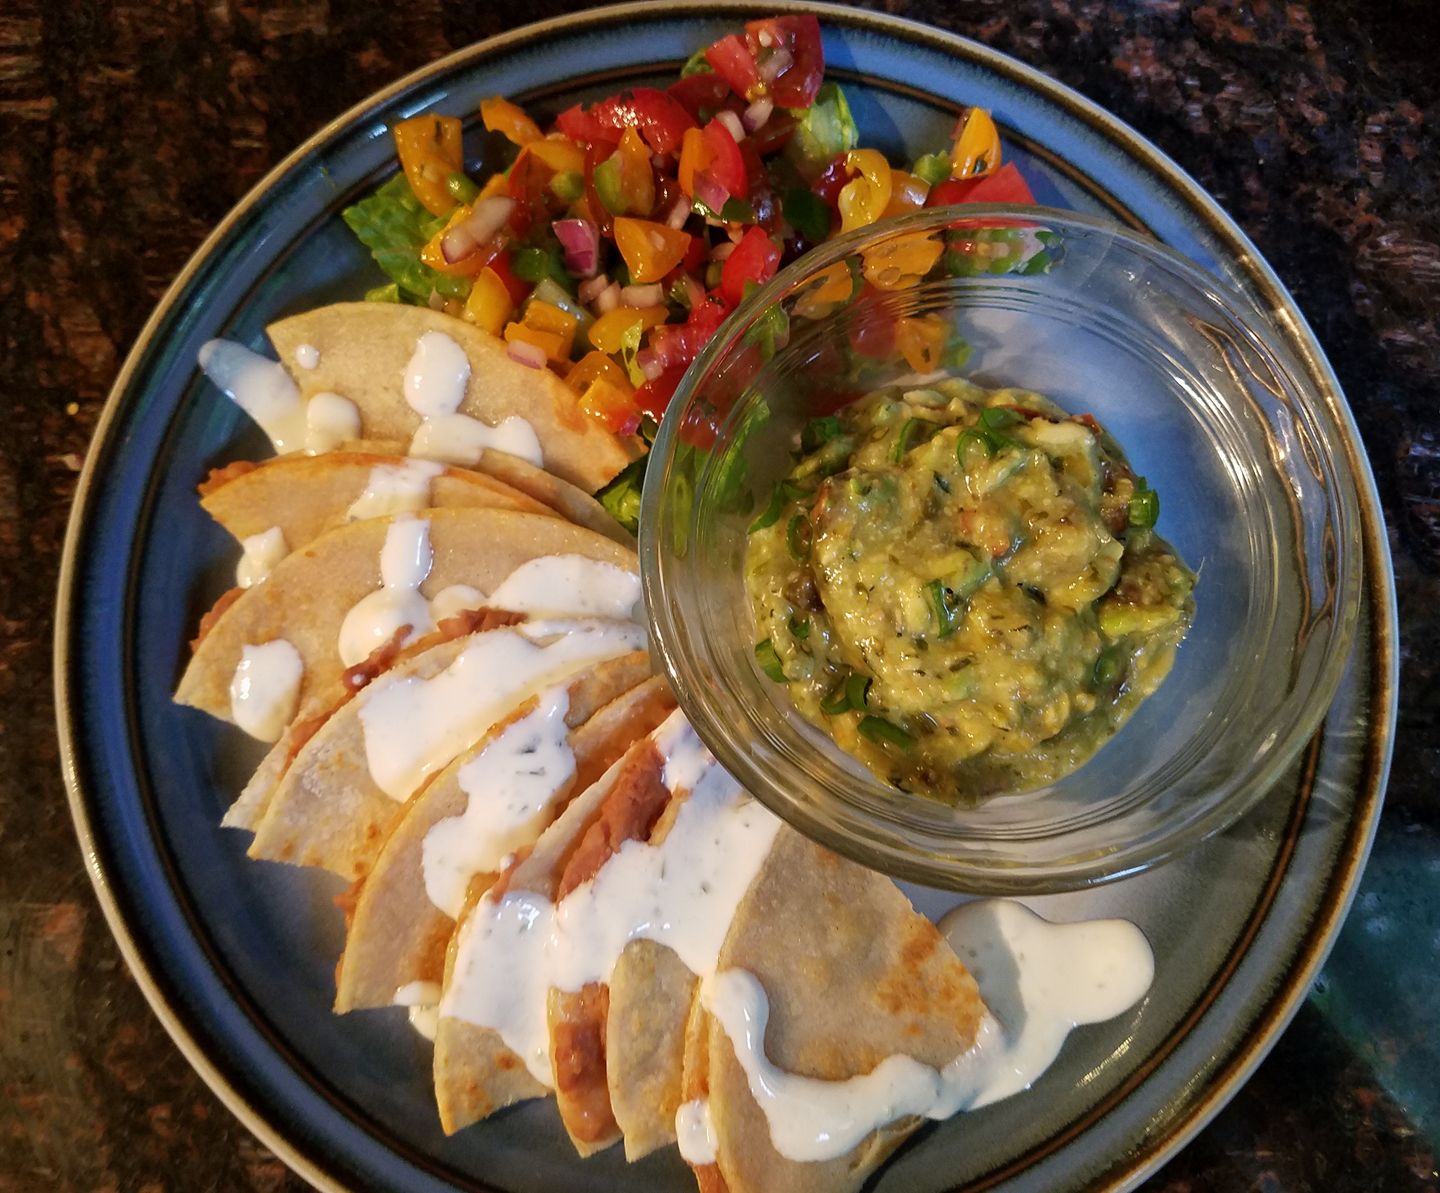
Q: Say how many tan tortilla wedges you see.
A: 8